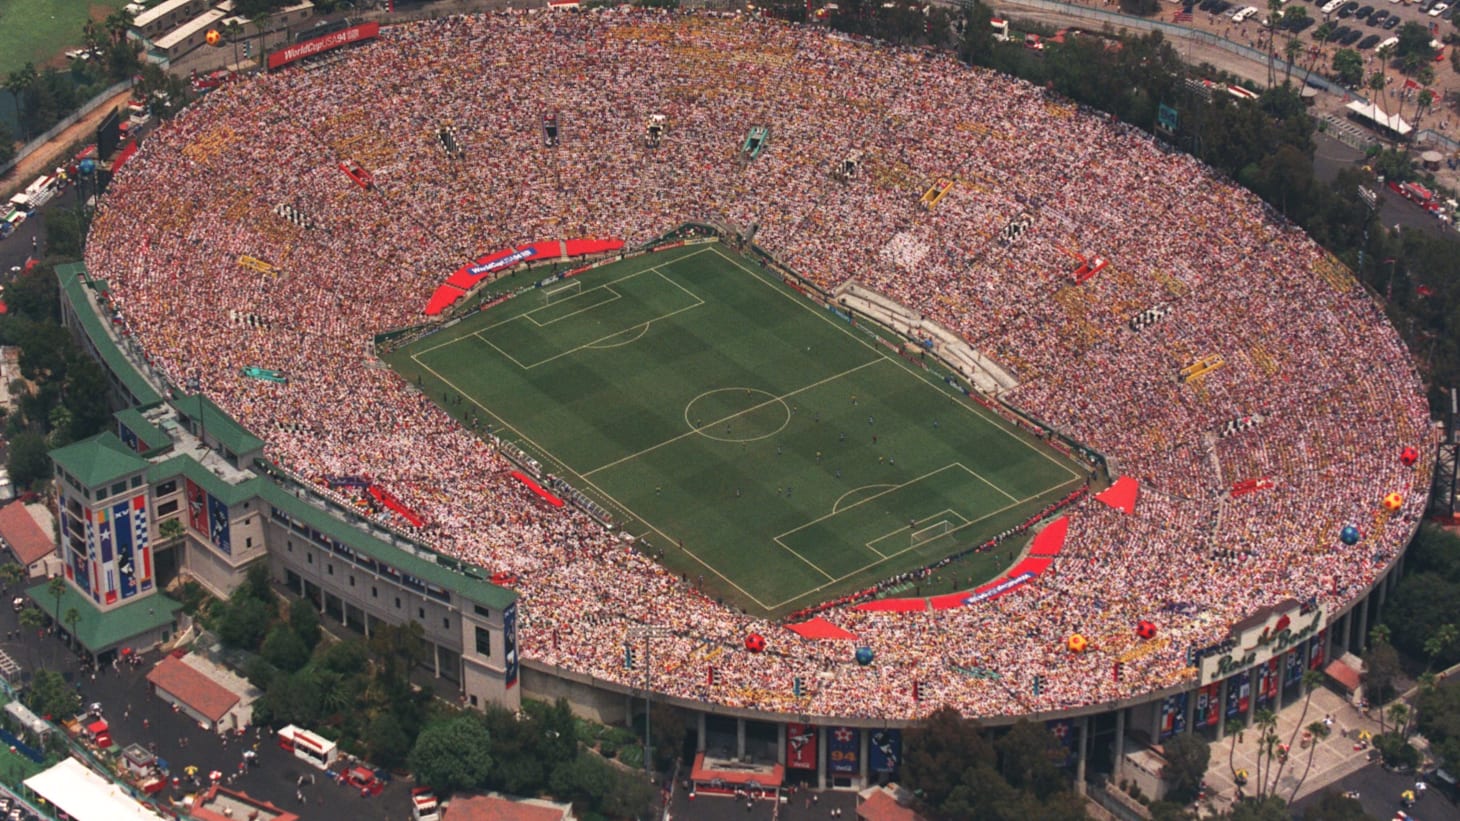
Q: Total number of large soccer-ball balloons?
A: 9